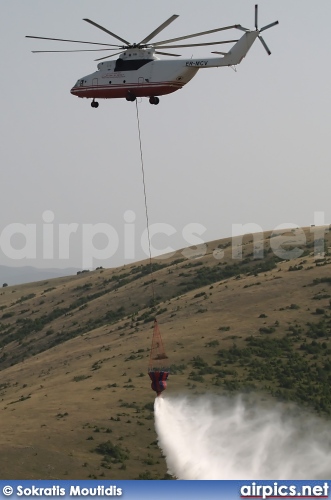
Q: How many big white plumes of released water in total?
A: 1